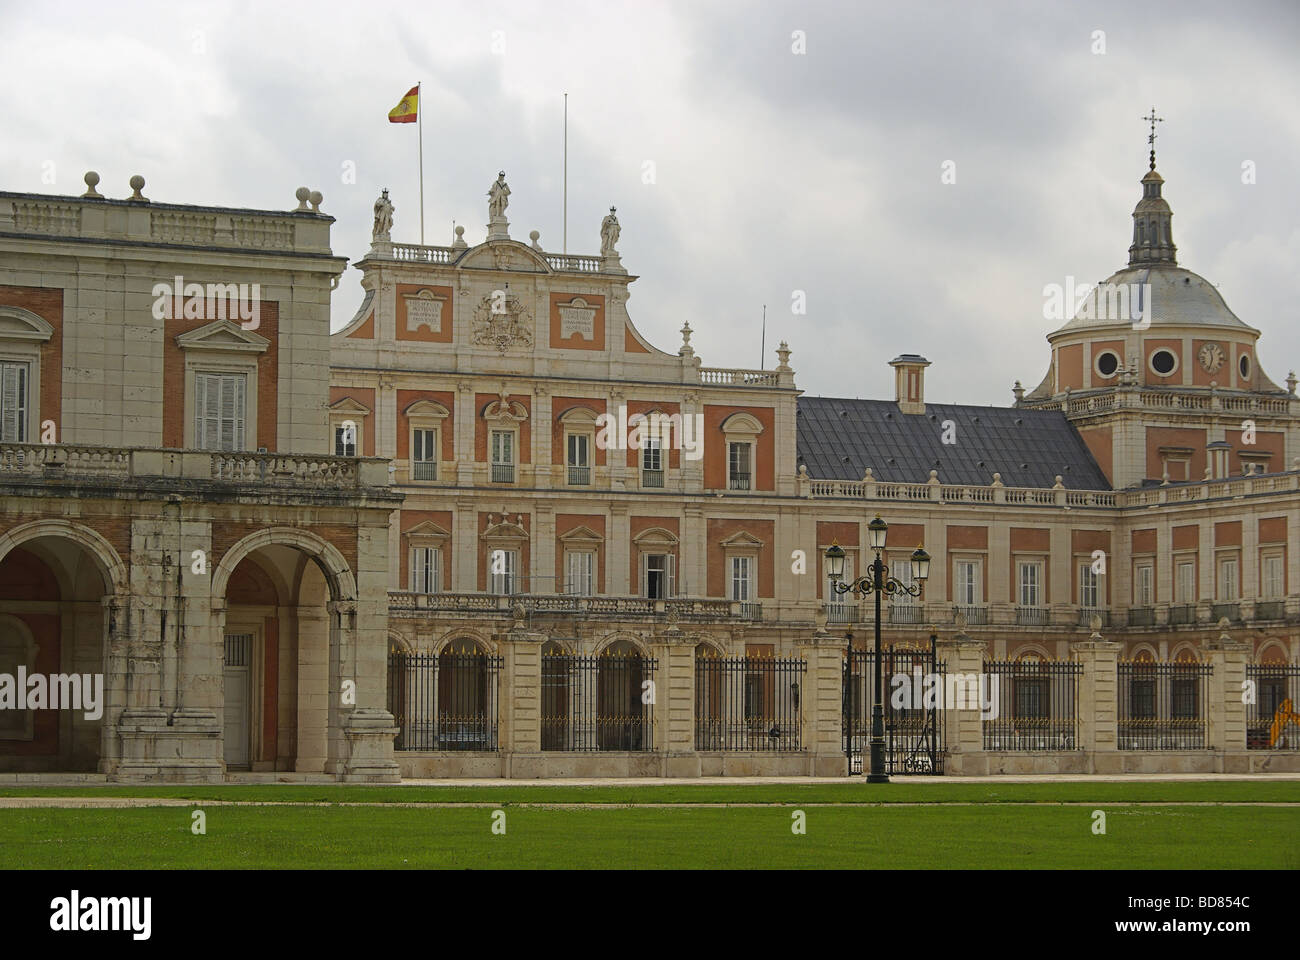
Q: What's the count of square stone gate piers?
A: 6